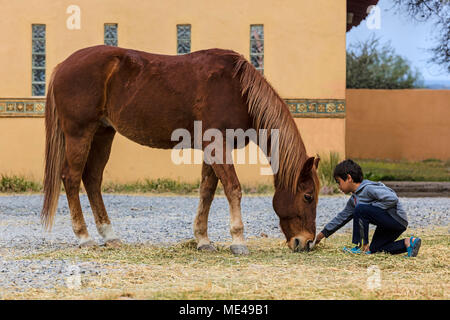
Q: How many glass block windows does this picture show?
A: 4